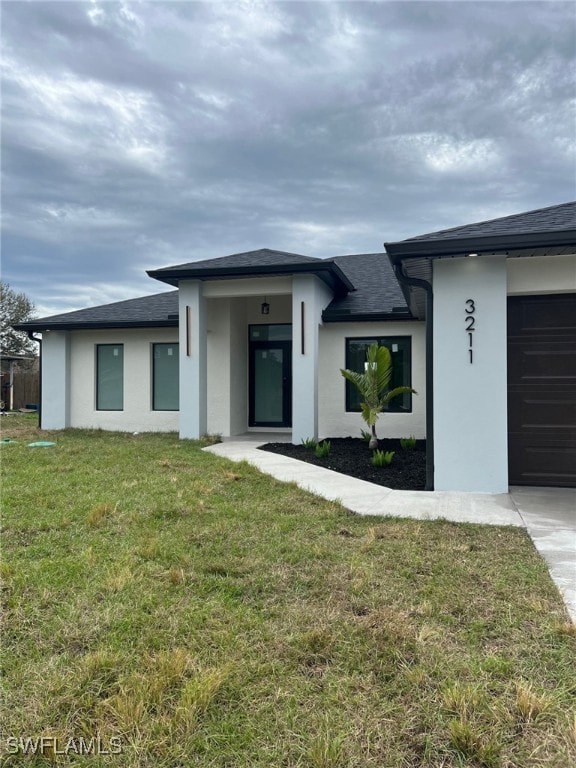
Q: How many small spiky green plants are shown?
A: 5